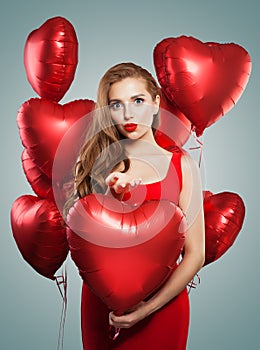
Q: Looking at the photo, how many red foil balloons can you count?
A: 8